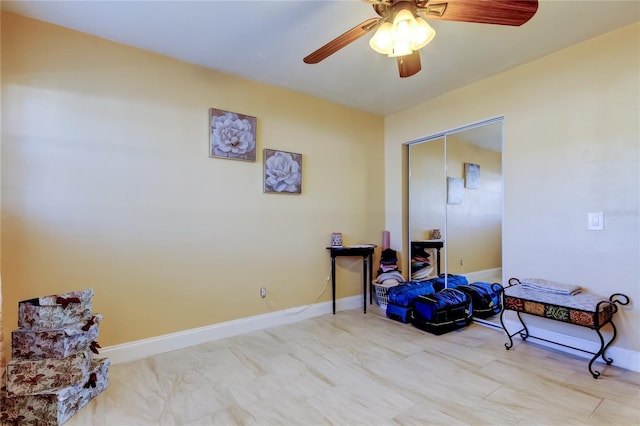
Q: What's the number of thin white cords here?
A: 1